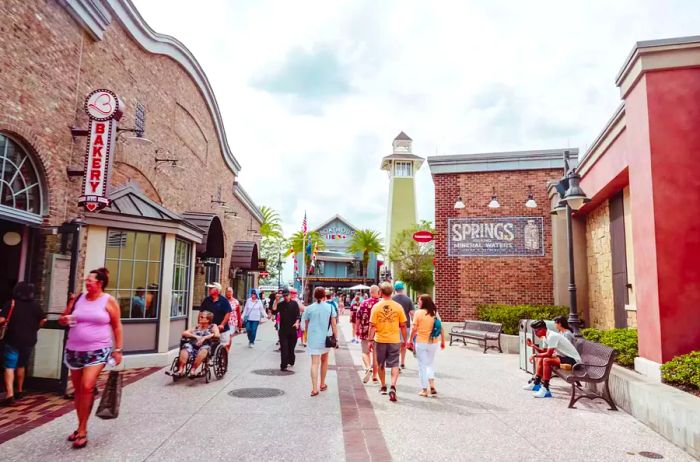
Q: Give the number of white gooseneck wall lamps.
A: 3